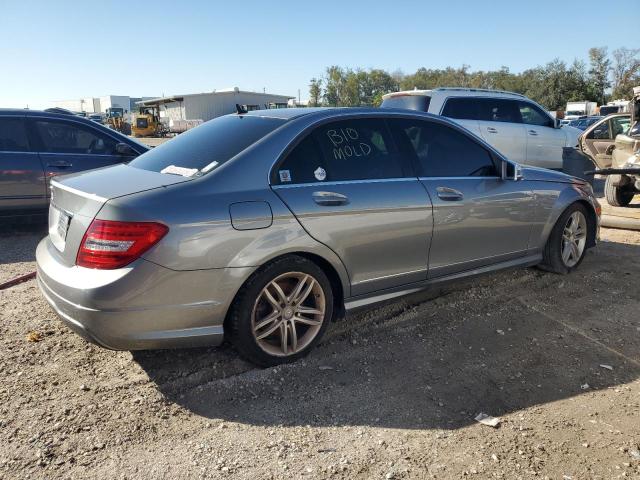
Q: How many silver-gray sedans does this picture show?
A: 1